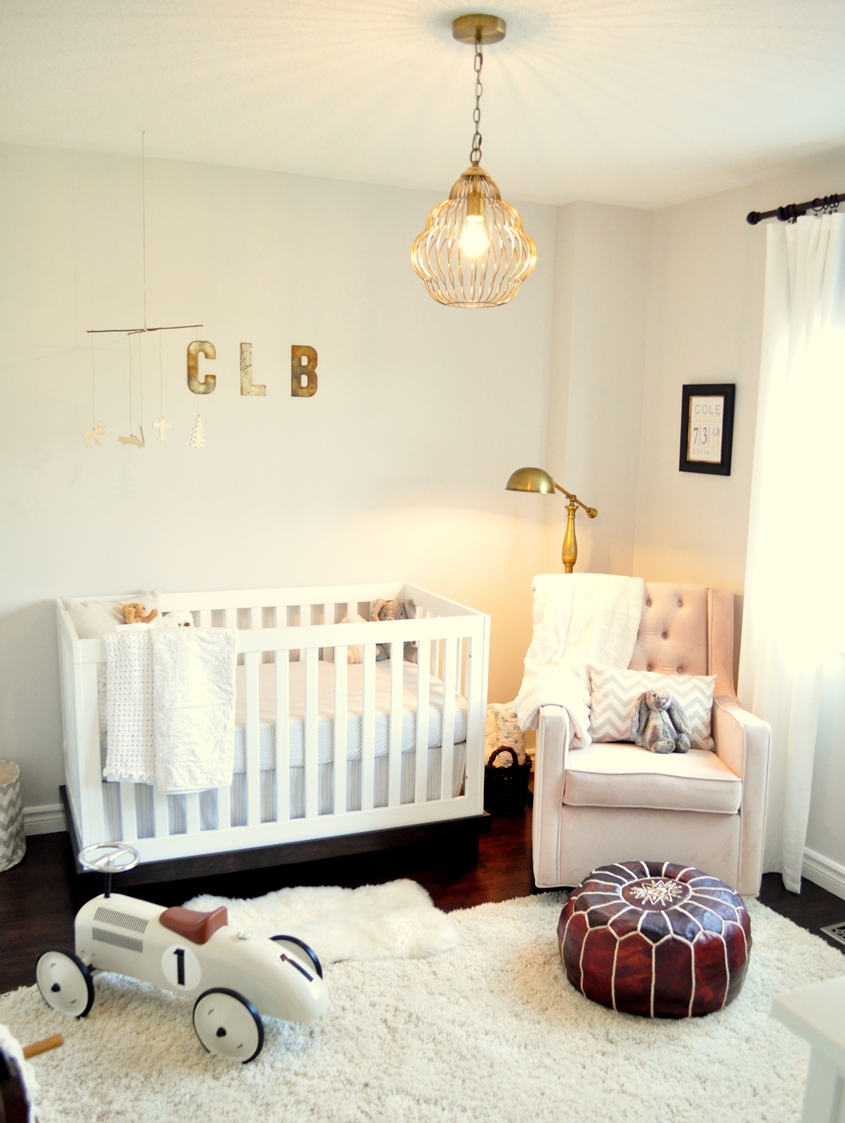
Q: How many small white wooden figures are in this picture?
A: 4